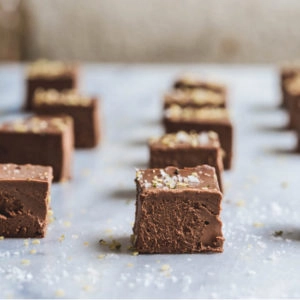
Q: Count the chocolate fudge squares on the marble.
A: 12